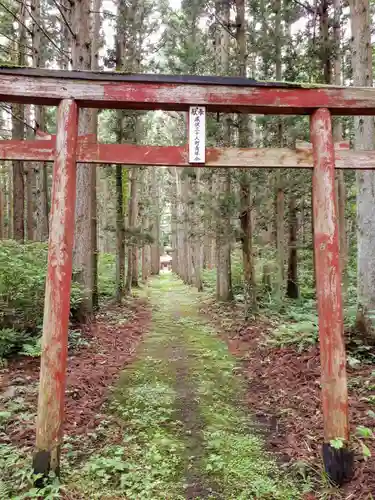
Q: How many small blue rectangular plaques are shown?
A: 0